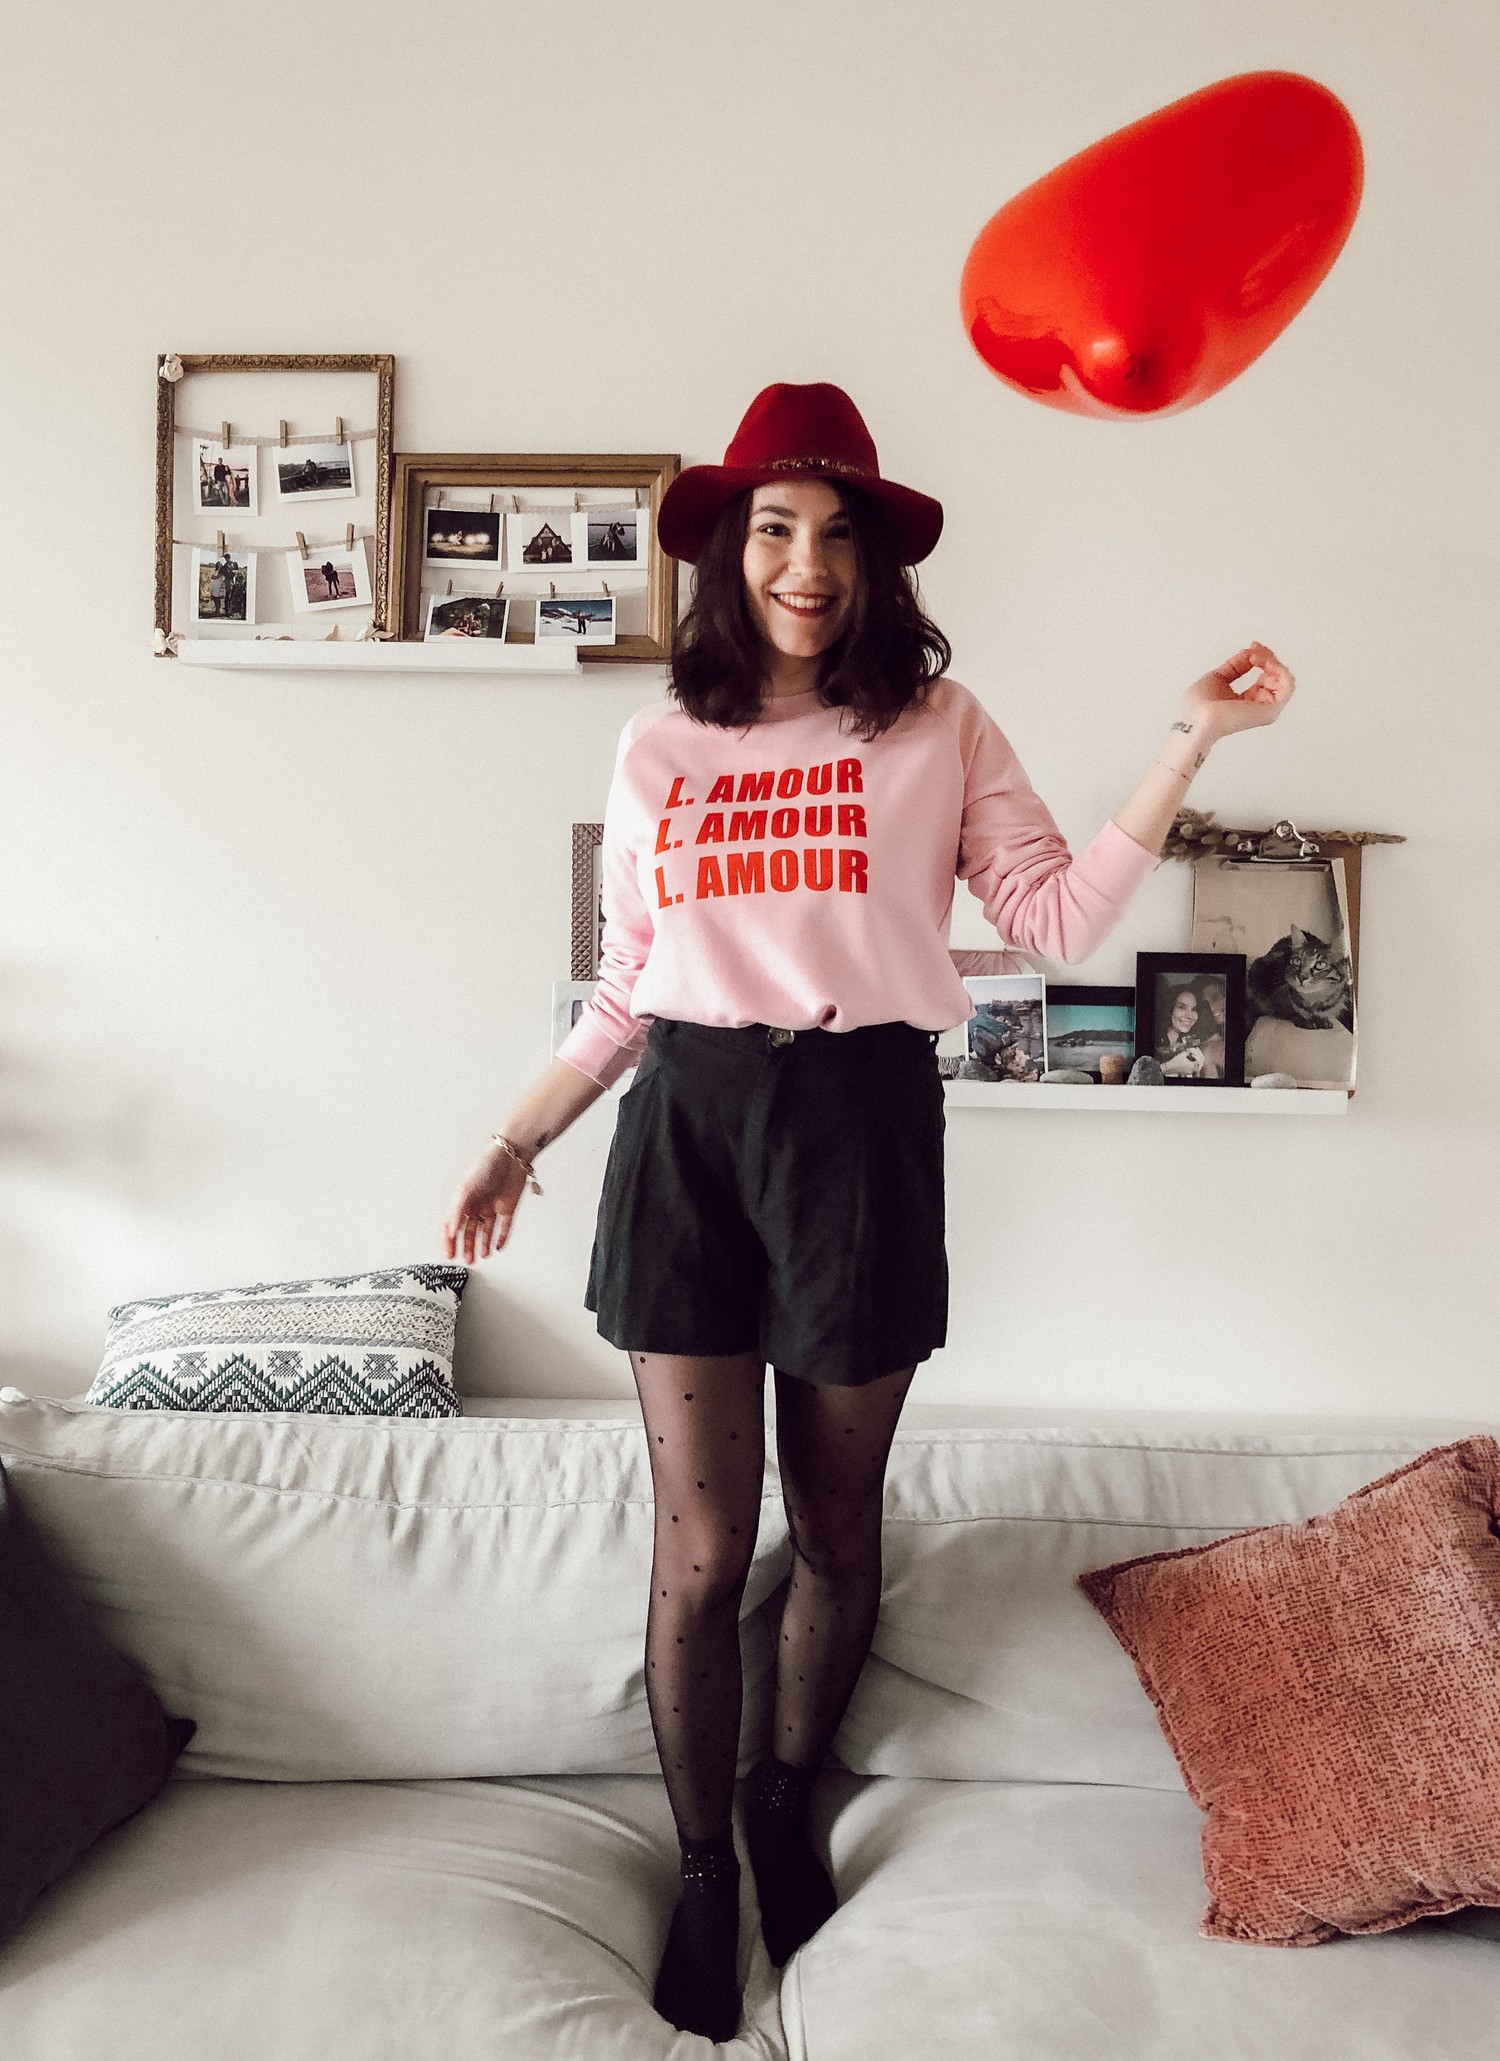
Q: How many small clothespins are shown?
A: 15